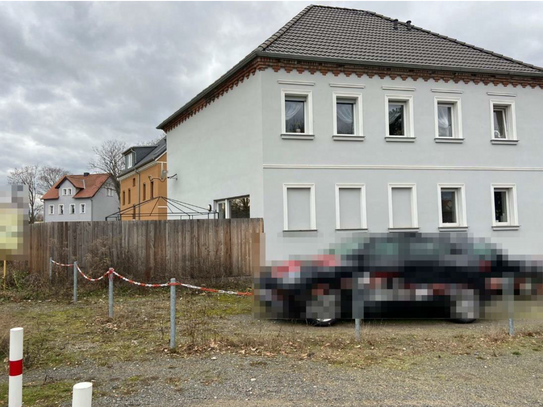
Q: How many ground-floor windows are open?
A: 2